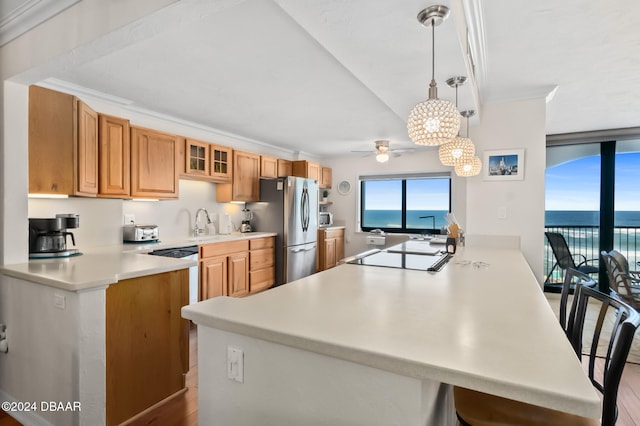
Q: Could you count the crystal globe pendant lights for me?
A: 3